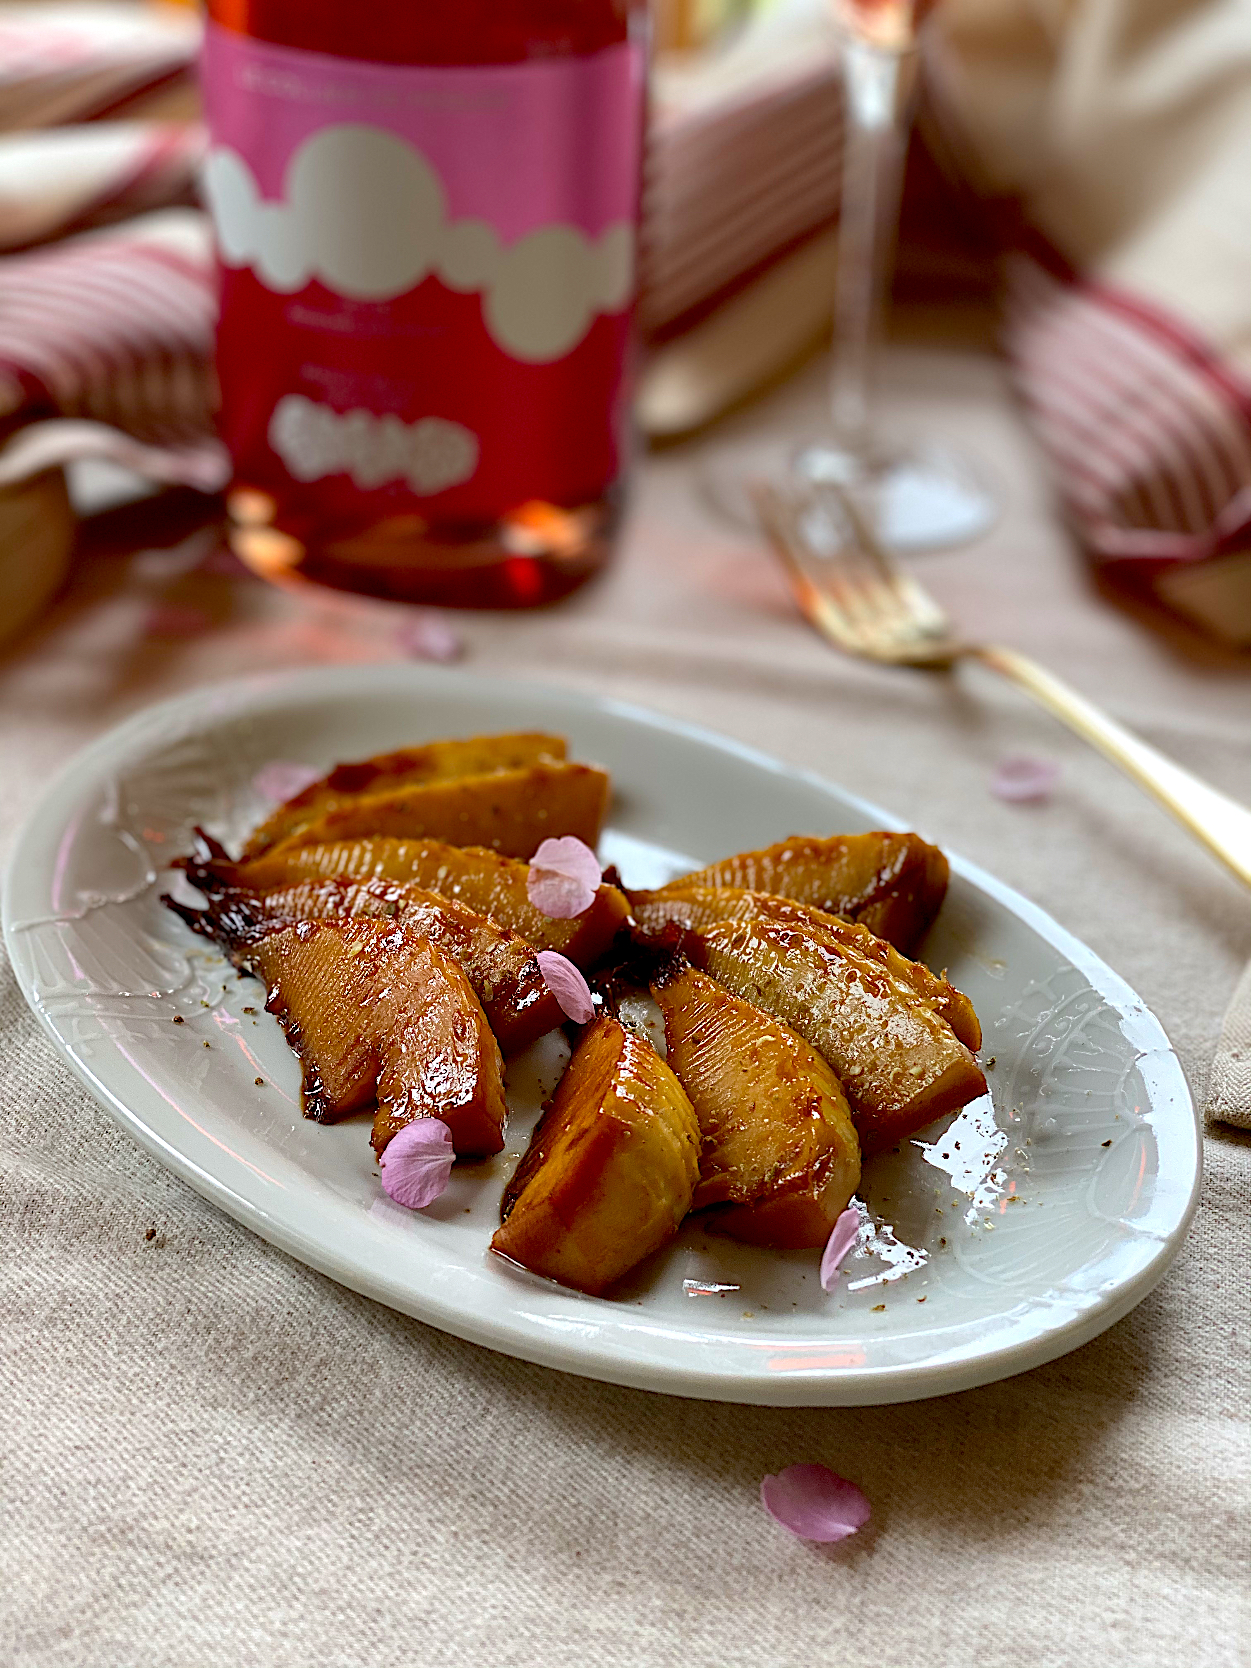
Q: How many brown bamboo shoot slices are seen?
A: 10